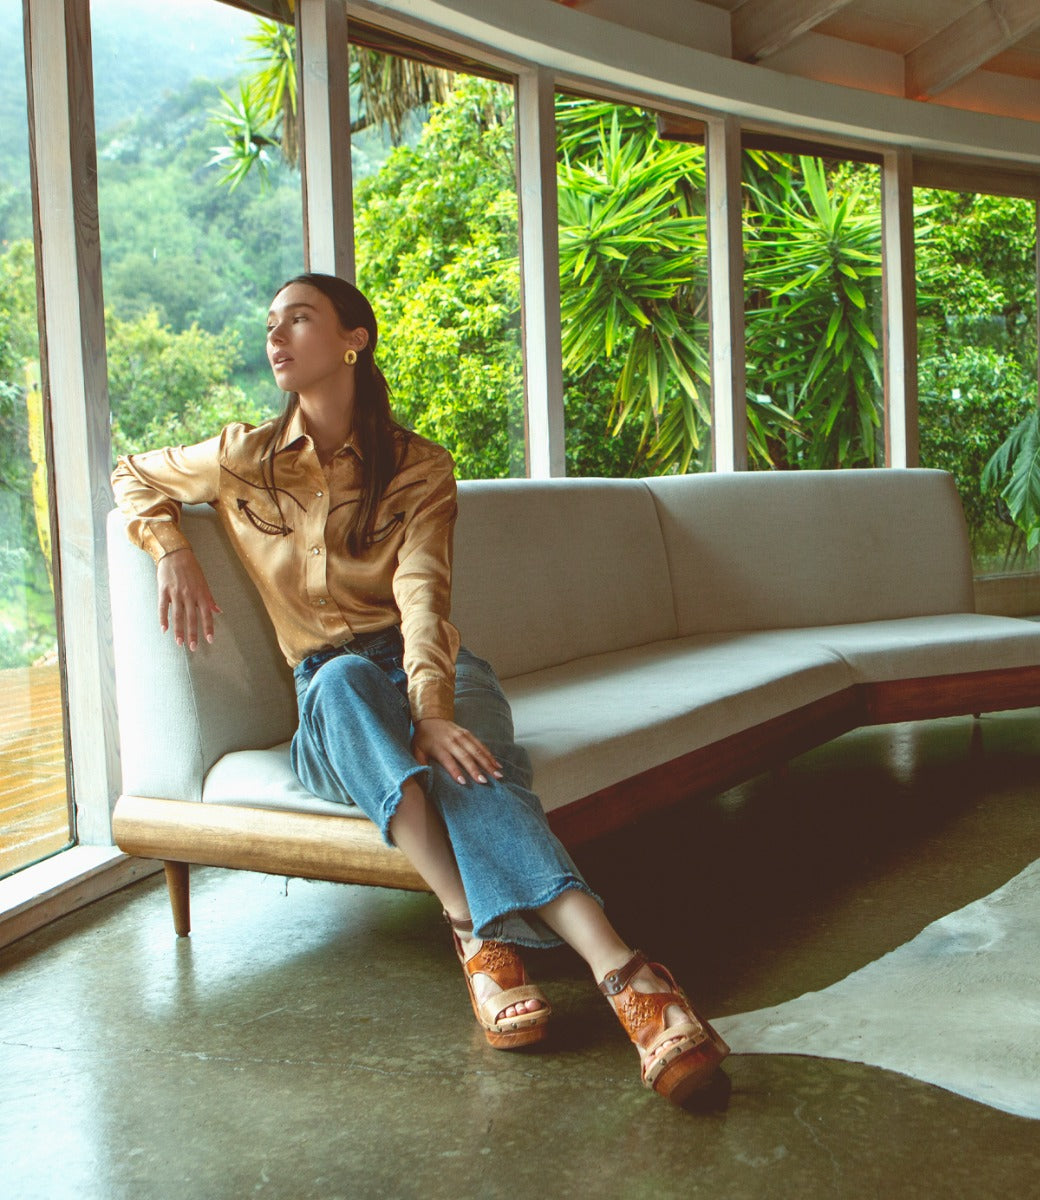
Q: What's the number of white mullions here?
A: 5